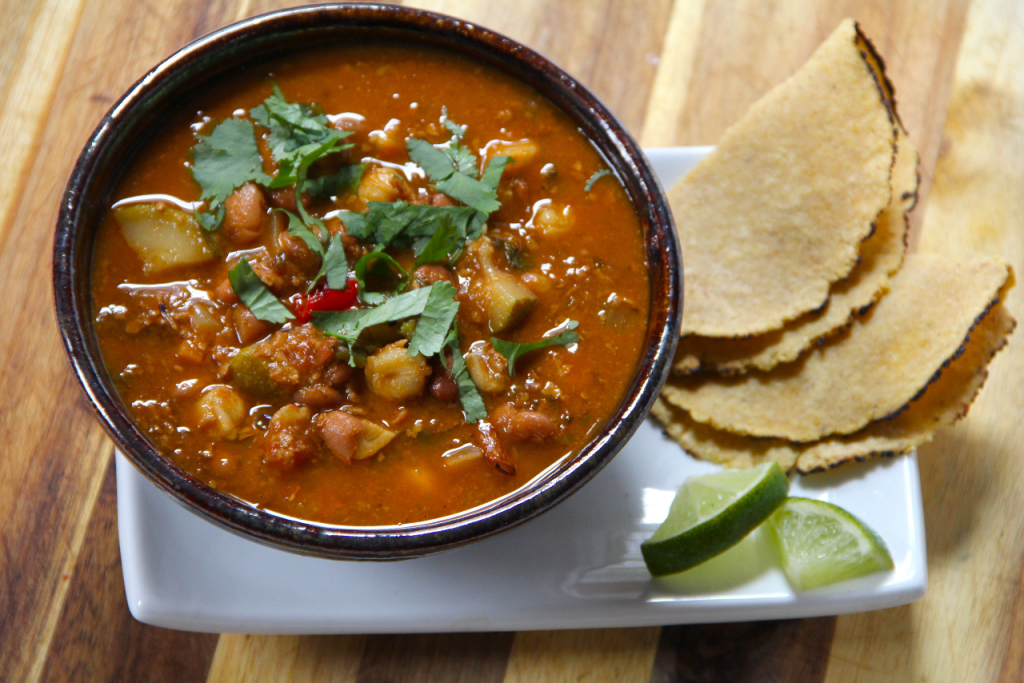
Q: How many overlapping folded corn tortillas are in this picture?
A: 2